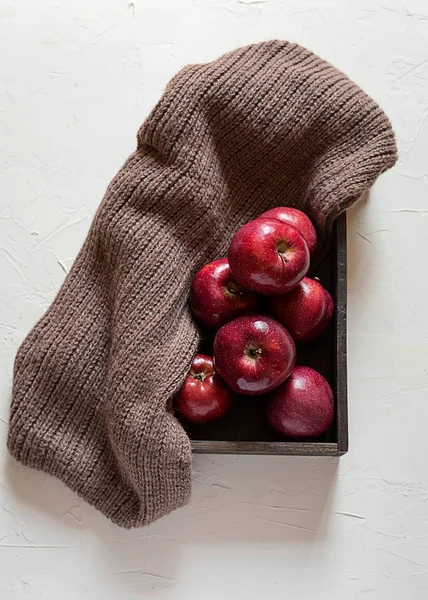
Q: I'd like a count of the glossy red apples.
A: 7